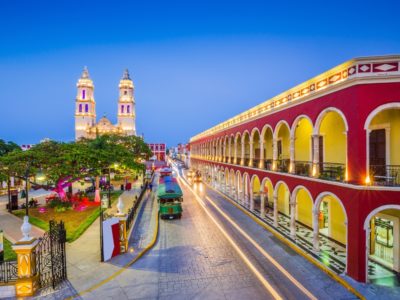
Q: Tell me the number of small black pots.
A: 0